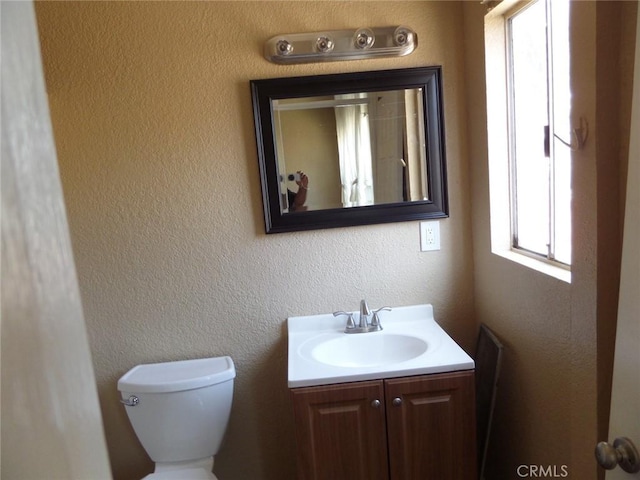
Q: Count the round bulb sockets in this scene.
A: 4